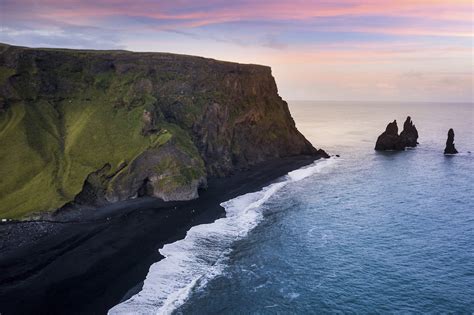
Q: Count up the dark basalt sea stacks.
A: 3